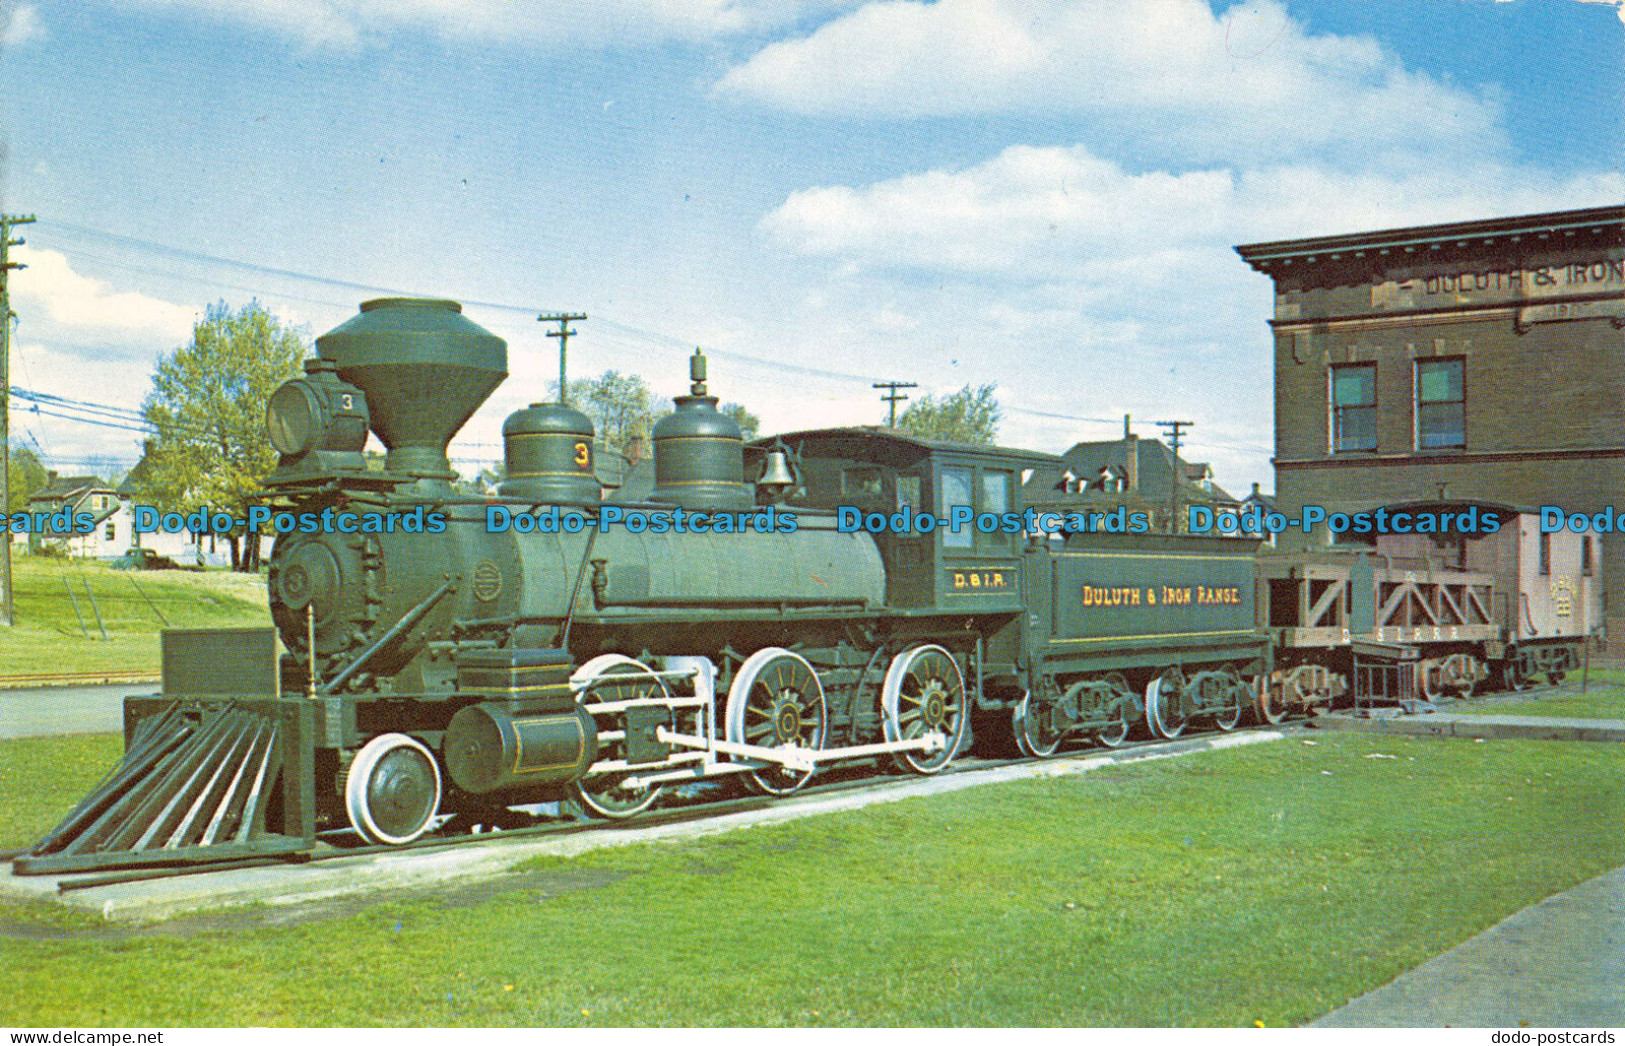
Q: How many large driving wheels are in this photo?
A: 3